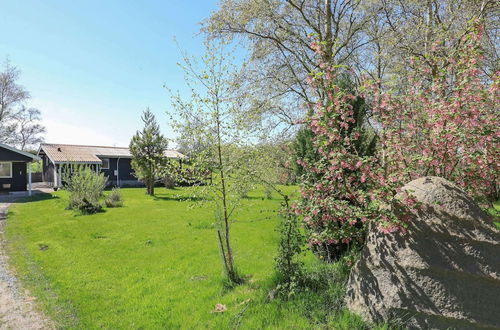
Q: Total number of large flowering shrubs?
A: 1